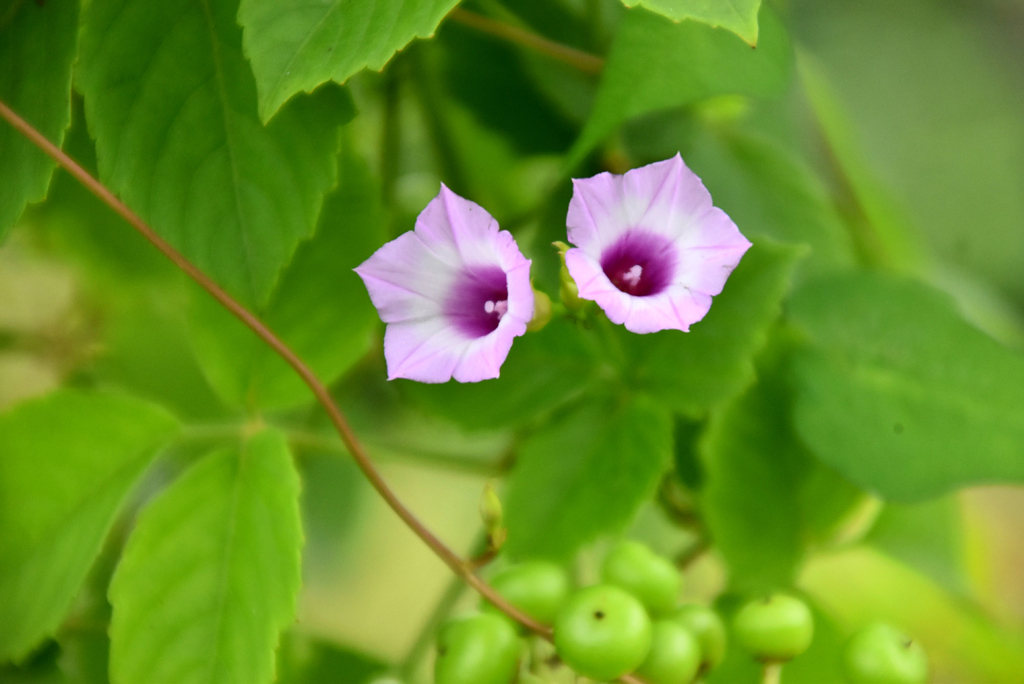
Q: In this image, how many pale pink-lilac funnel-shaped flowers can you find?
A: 2